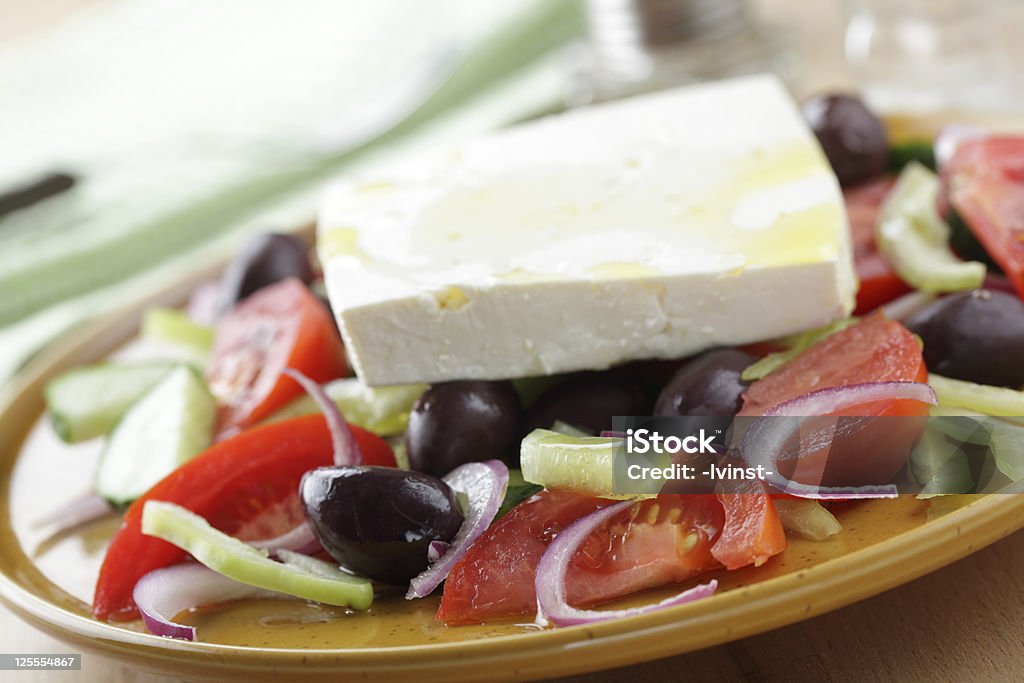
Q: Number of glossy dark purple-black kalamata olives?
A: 7